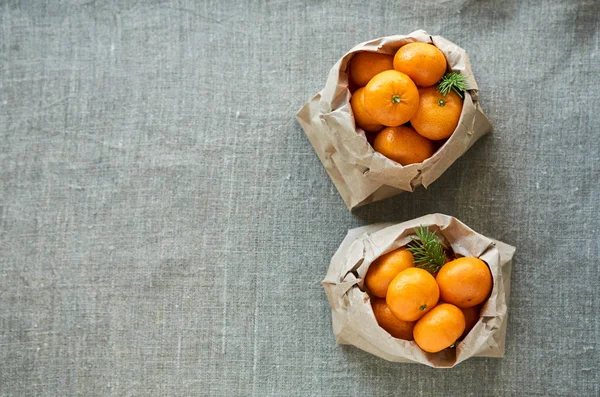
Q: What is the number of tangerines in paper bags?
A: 12